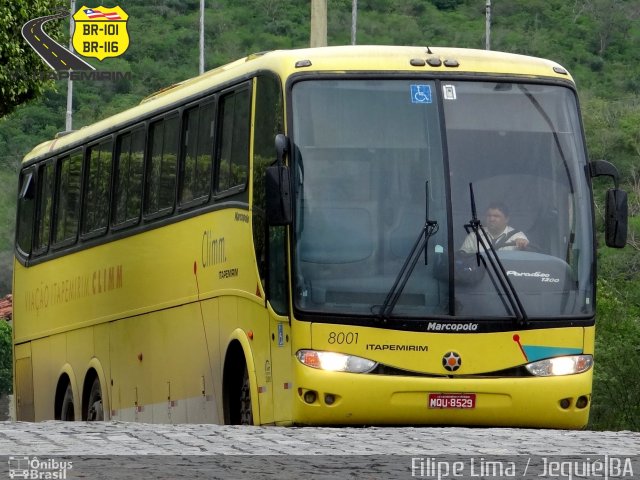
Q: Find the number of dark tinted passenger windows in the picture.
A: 8